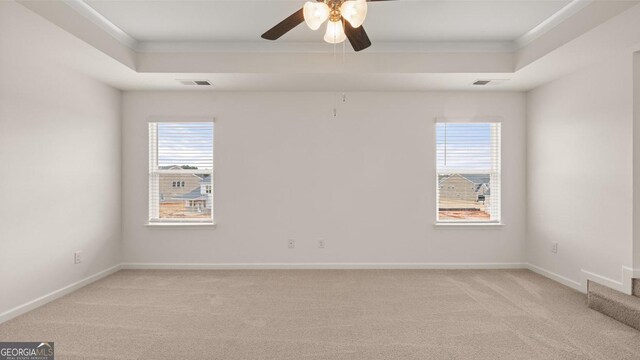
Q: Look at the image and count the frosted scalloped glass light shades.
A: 3